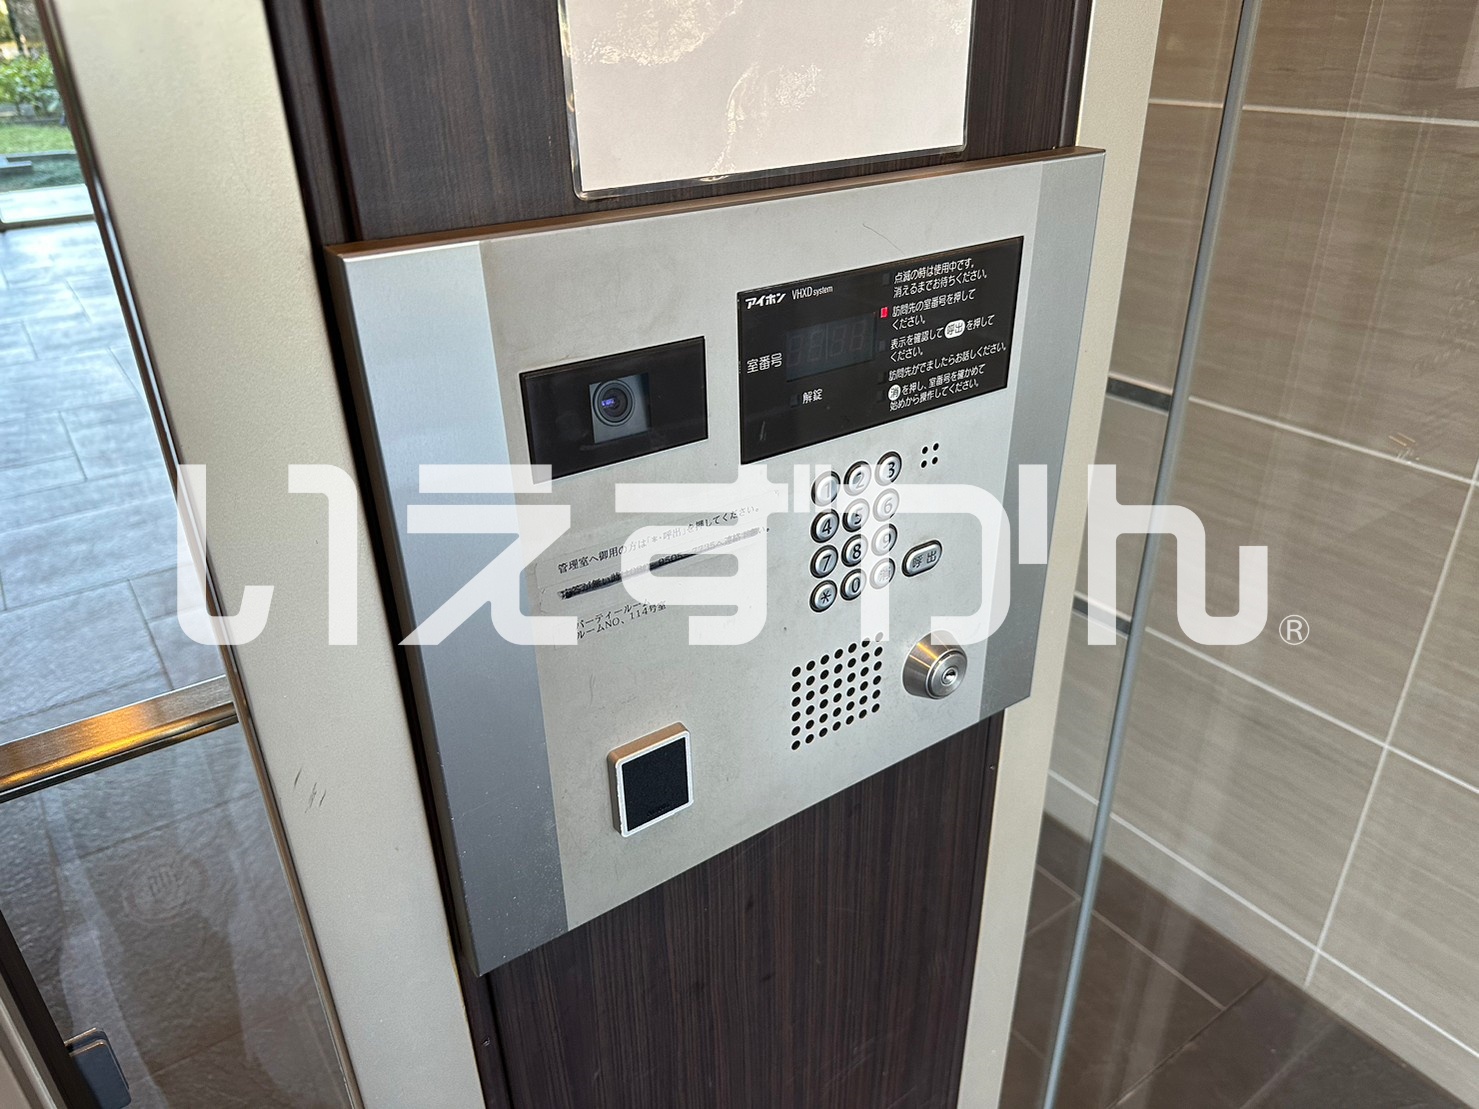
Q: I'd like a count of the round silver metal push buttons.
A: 12